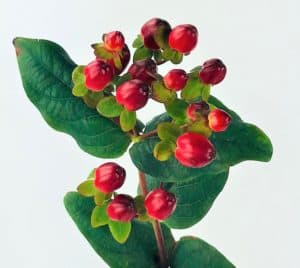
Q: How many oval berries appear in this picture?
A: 15